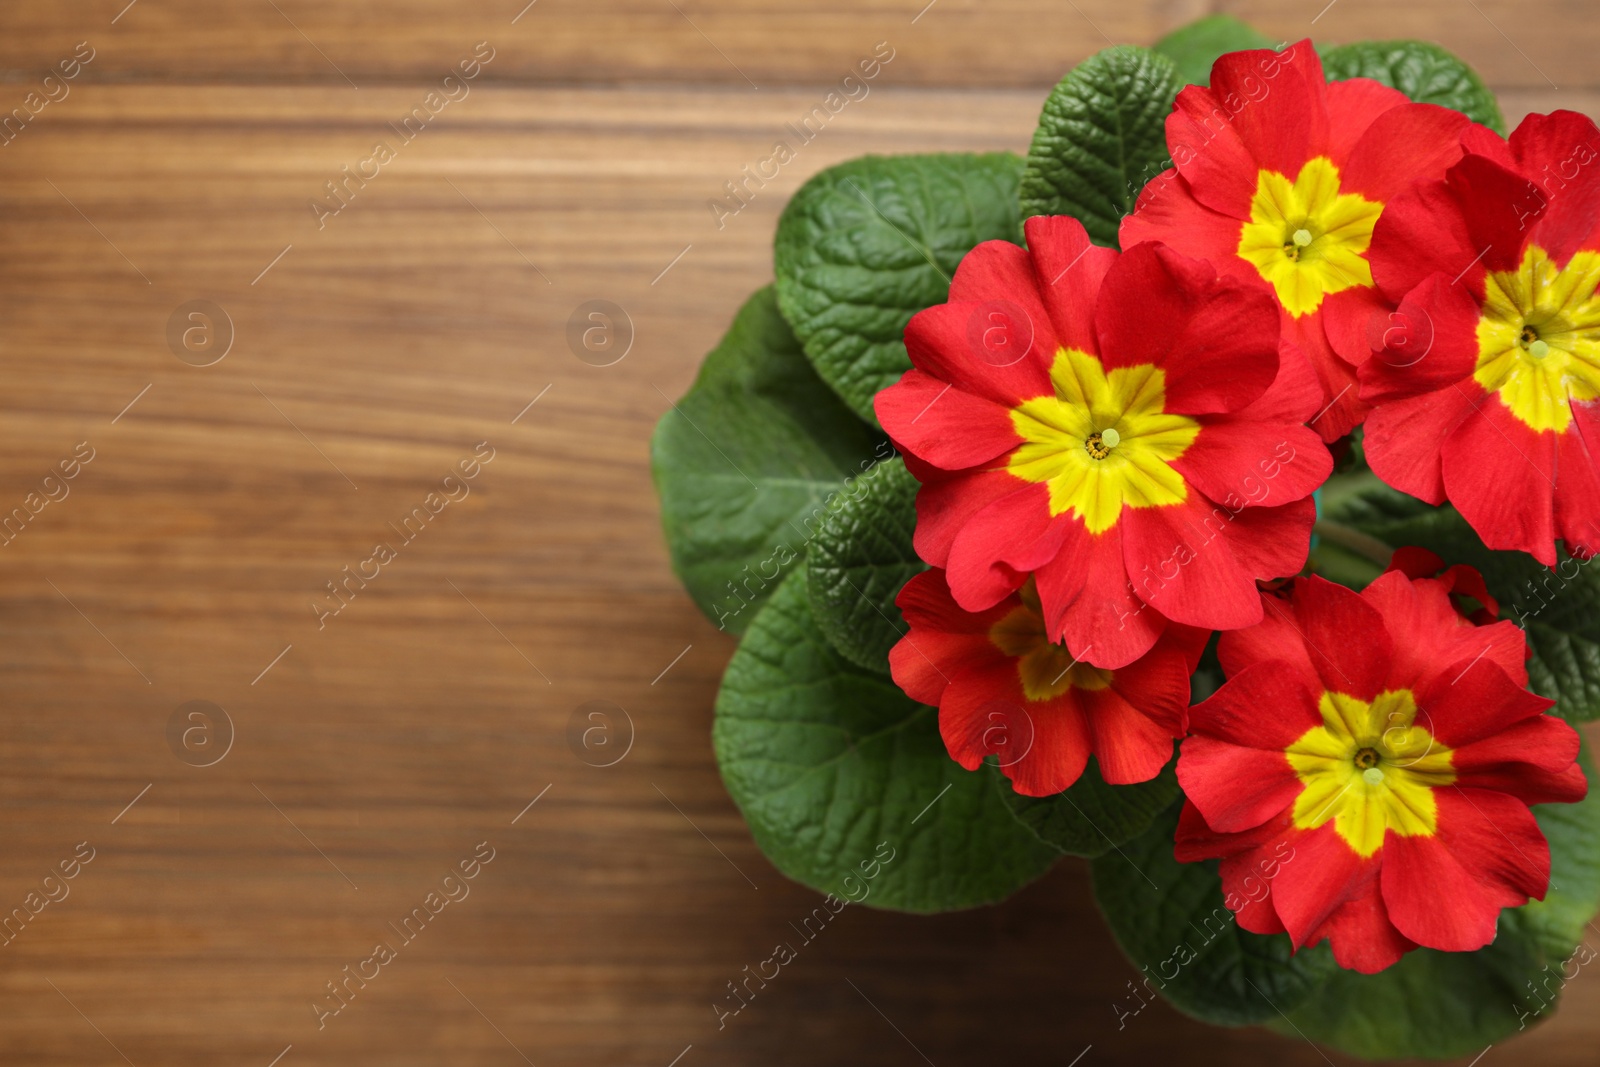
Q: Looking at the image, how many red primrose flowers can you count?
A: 5